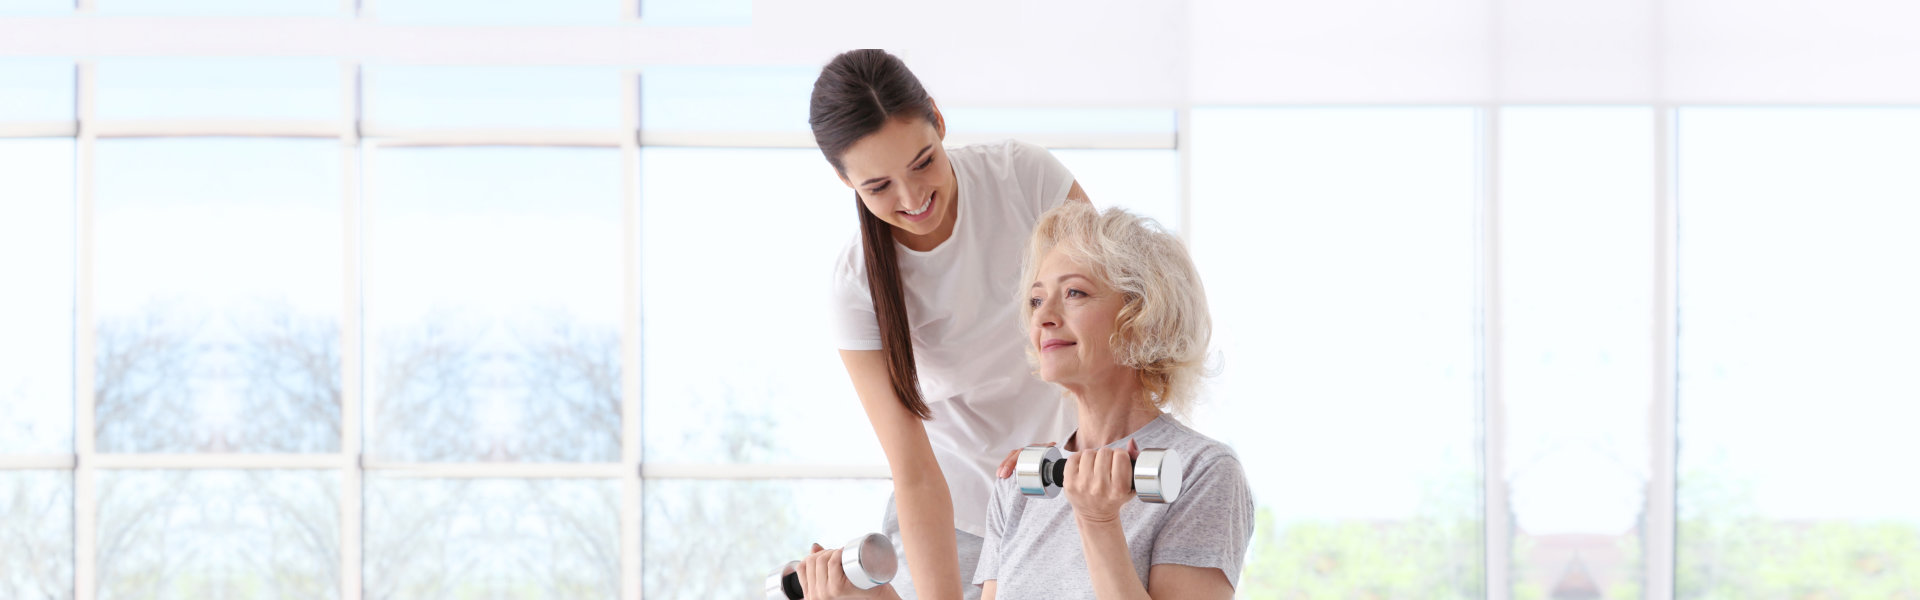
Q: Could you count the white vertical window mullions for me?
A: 6